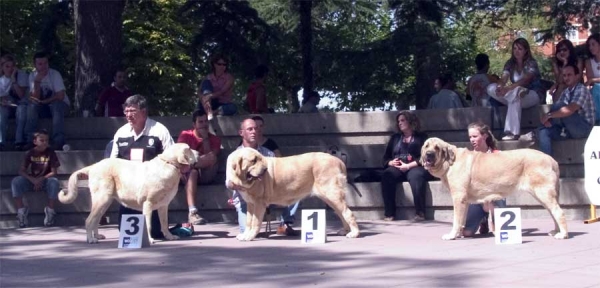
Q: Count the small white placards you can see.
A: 3